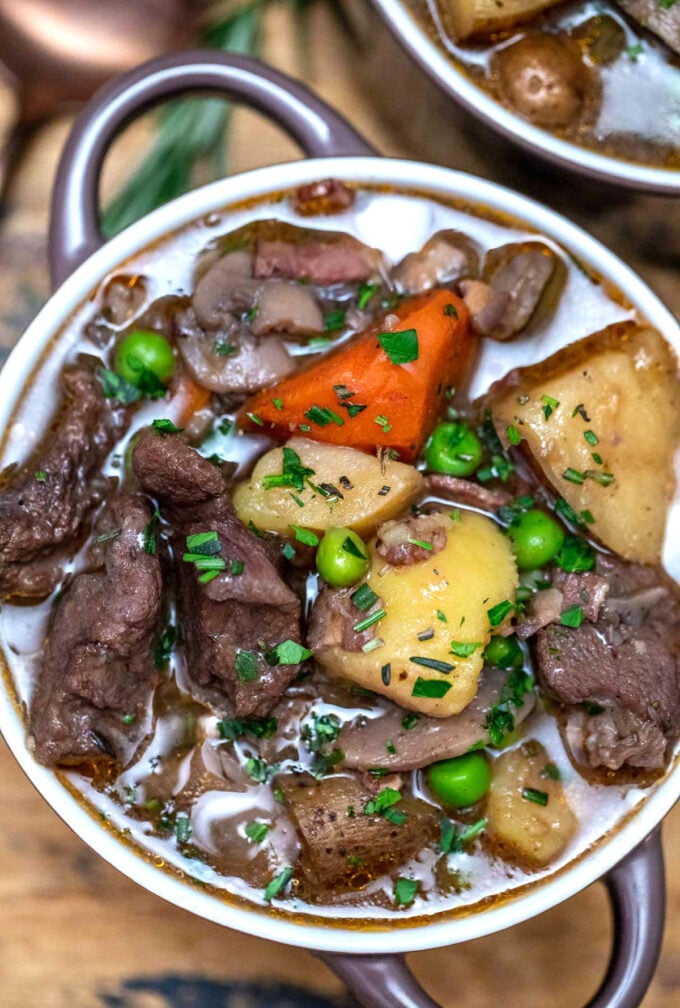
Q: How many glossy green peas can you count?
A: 6